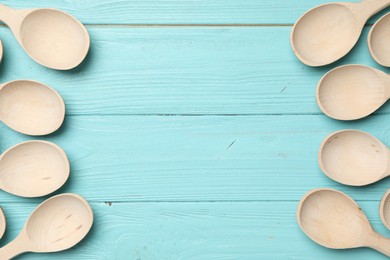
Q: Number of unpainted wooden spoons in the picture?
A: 12